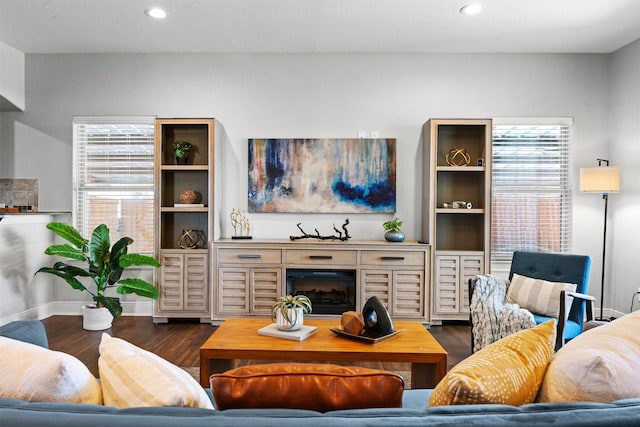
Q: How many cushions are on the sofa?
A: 5